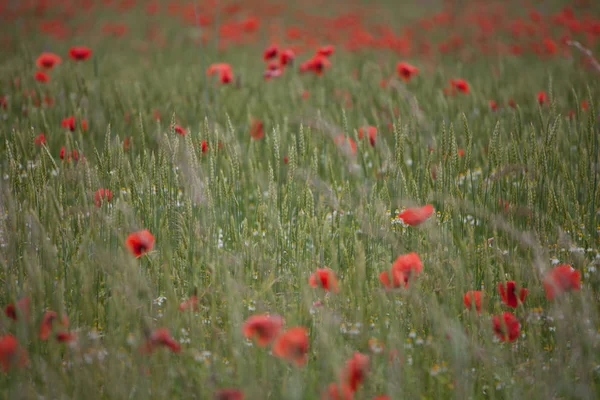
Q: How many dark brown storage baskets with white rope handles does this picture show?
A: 0